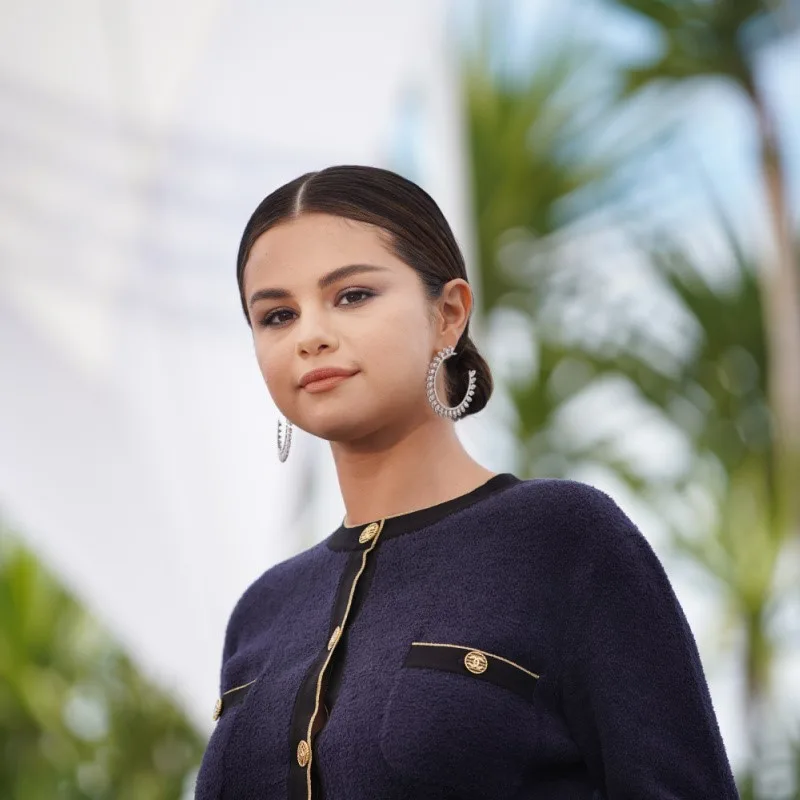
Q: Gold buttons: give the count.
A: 5